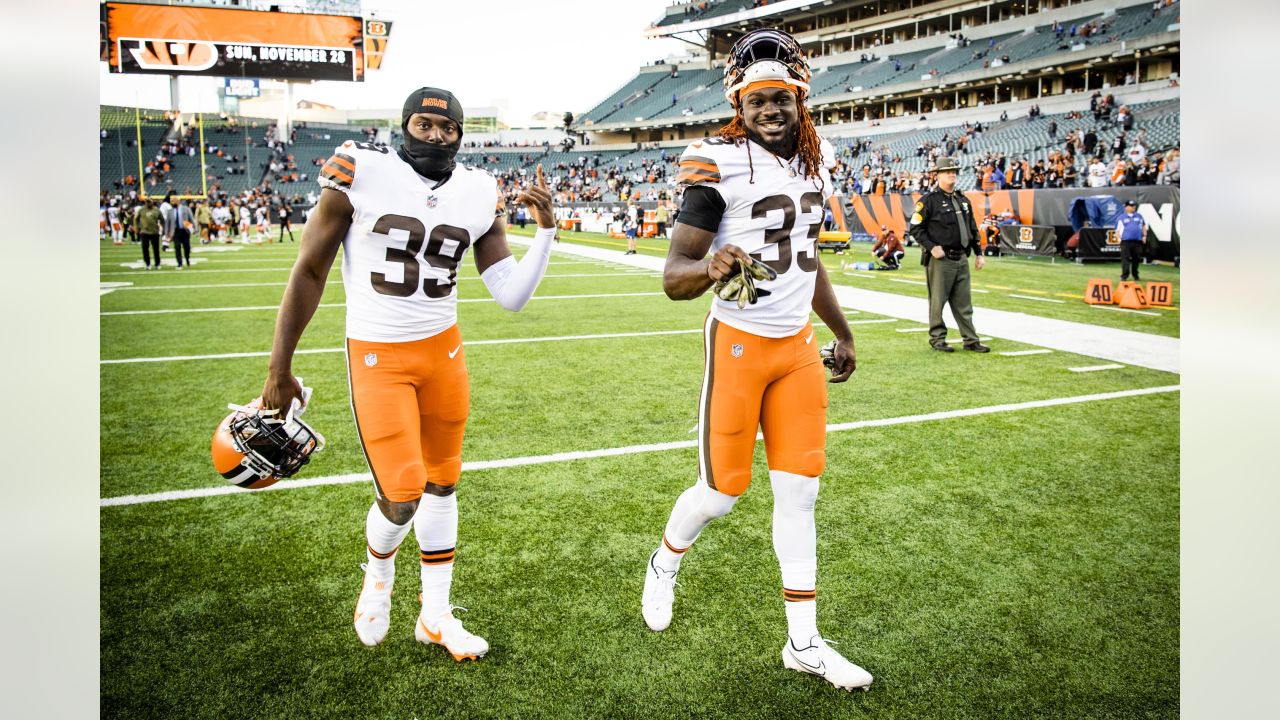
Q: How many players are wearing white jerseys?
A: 2